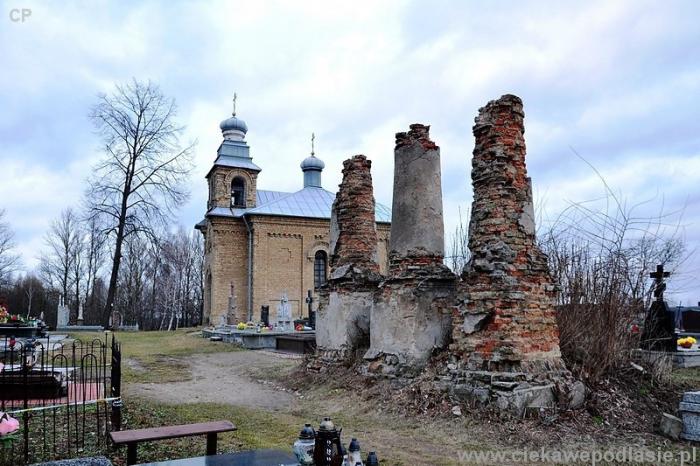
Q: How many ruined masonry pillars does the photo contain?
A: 3